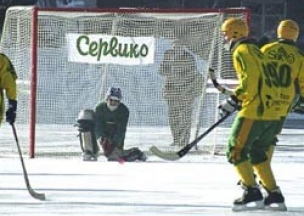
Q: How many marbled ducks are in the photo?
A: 0